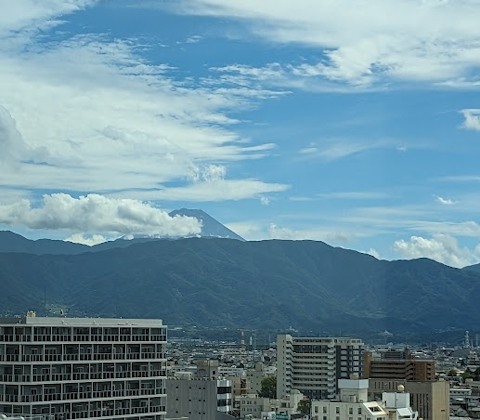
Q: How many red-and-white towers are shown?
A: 1